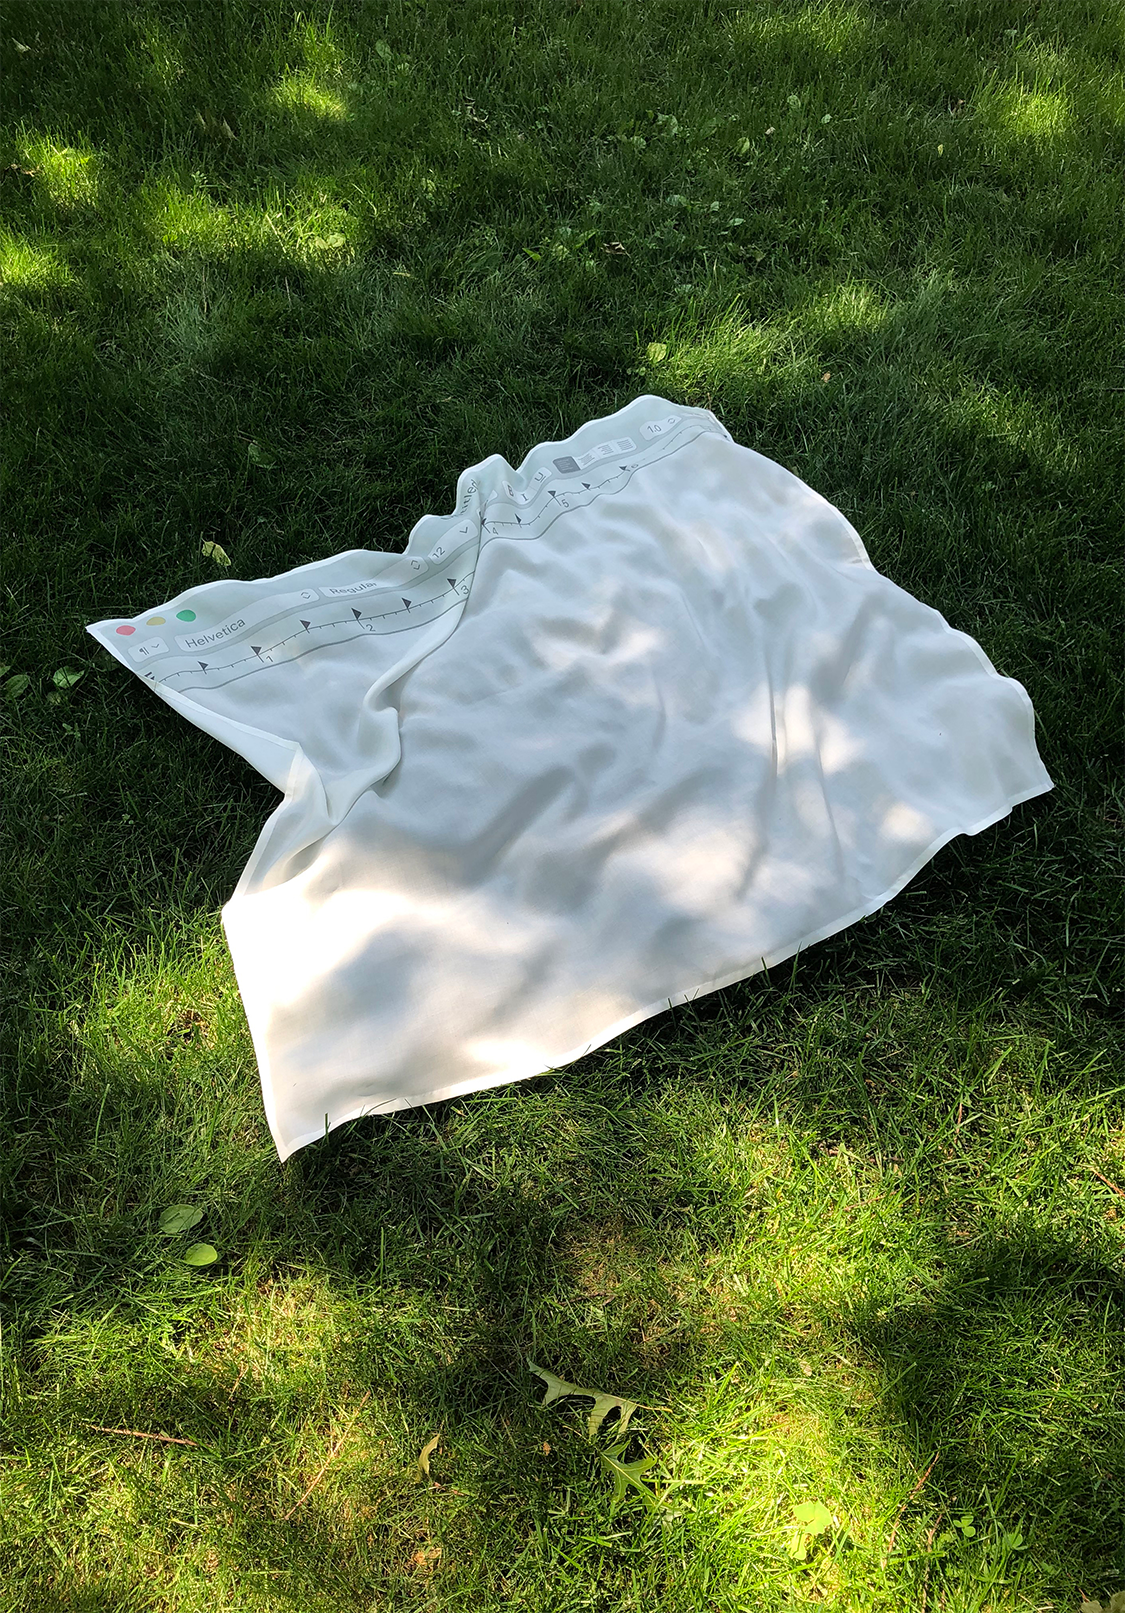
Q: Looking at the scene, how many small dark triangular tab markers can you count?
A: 11